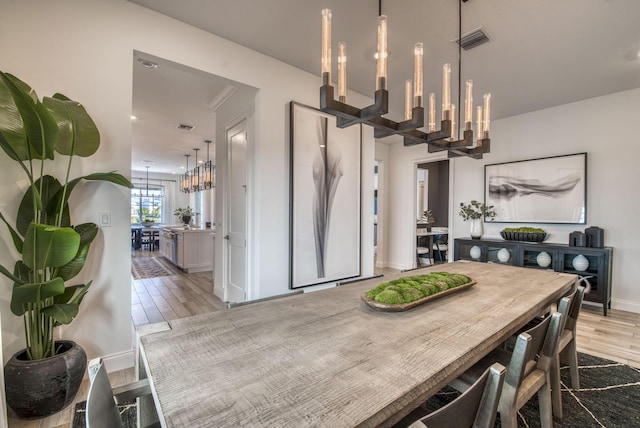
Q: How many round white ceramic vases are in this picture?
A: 4